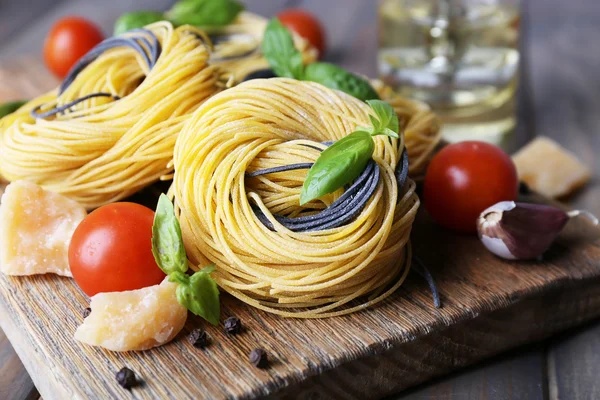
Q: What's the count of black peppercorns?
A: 5